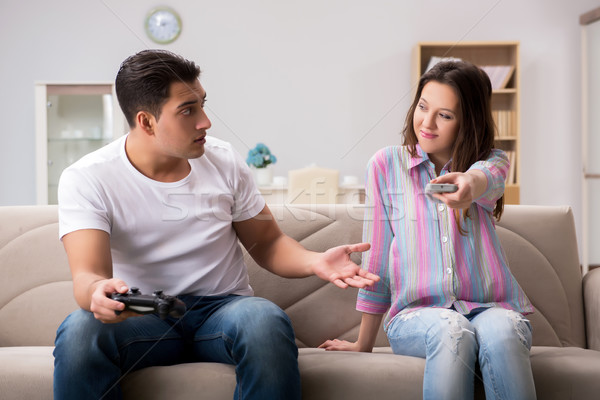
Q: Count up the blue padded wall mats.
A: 0